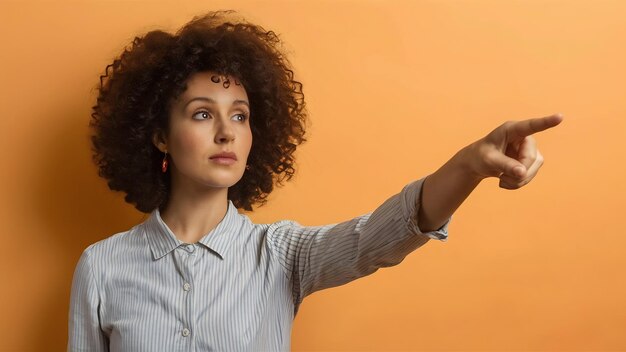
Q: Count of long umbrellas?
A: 0